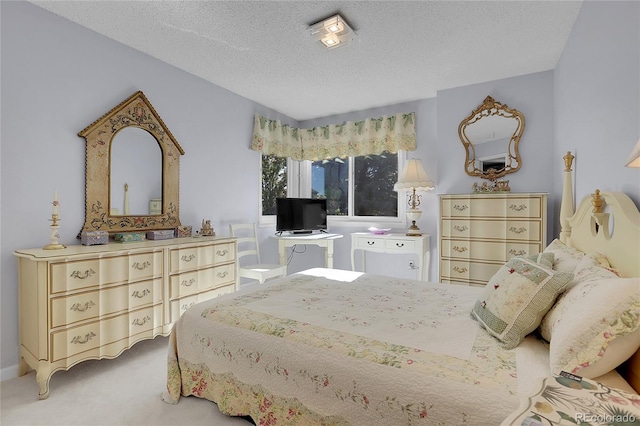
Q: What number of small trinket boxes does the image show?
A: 4